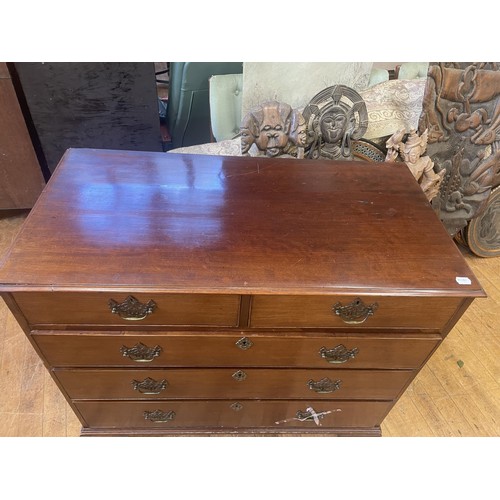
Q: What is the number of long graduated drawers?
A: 3